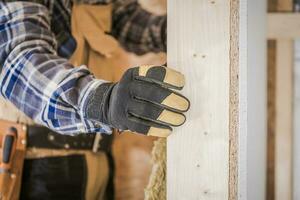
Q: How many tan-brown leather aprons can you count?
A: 1